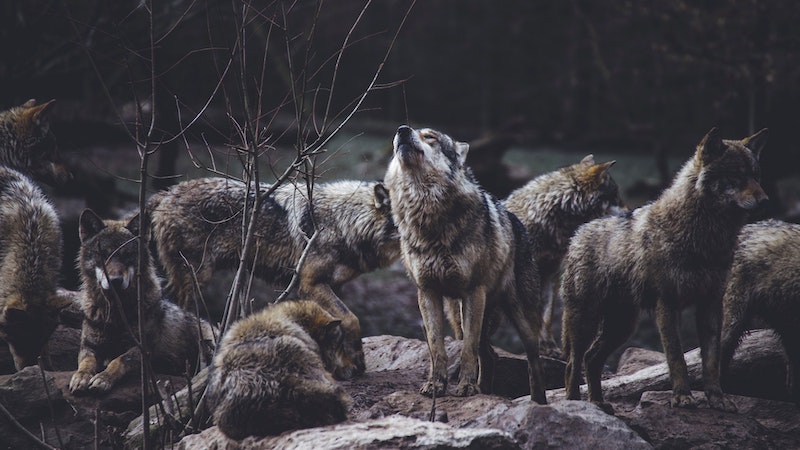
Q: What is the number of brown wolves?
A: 9